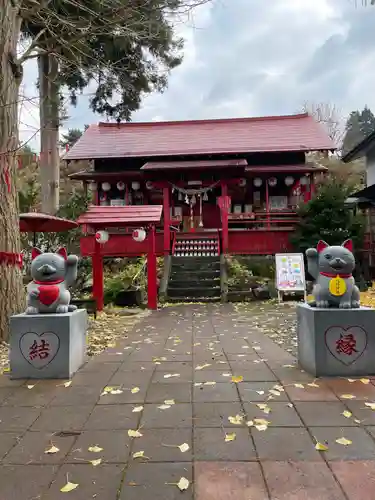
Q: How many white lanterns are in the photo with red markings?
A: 6